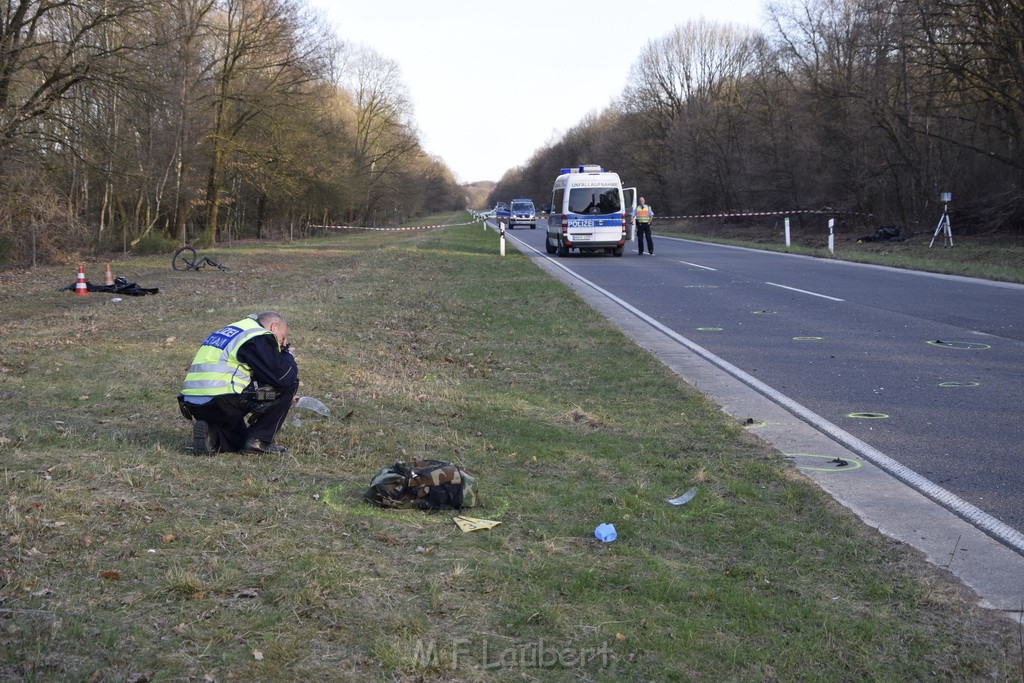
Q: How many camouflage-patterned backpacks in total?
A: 1